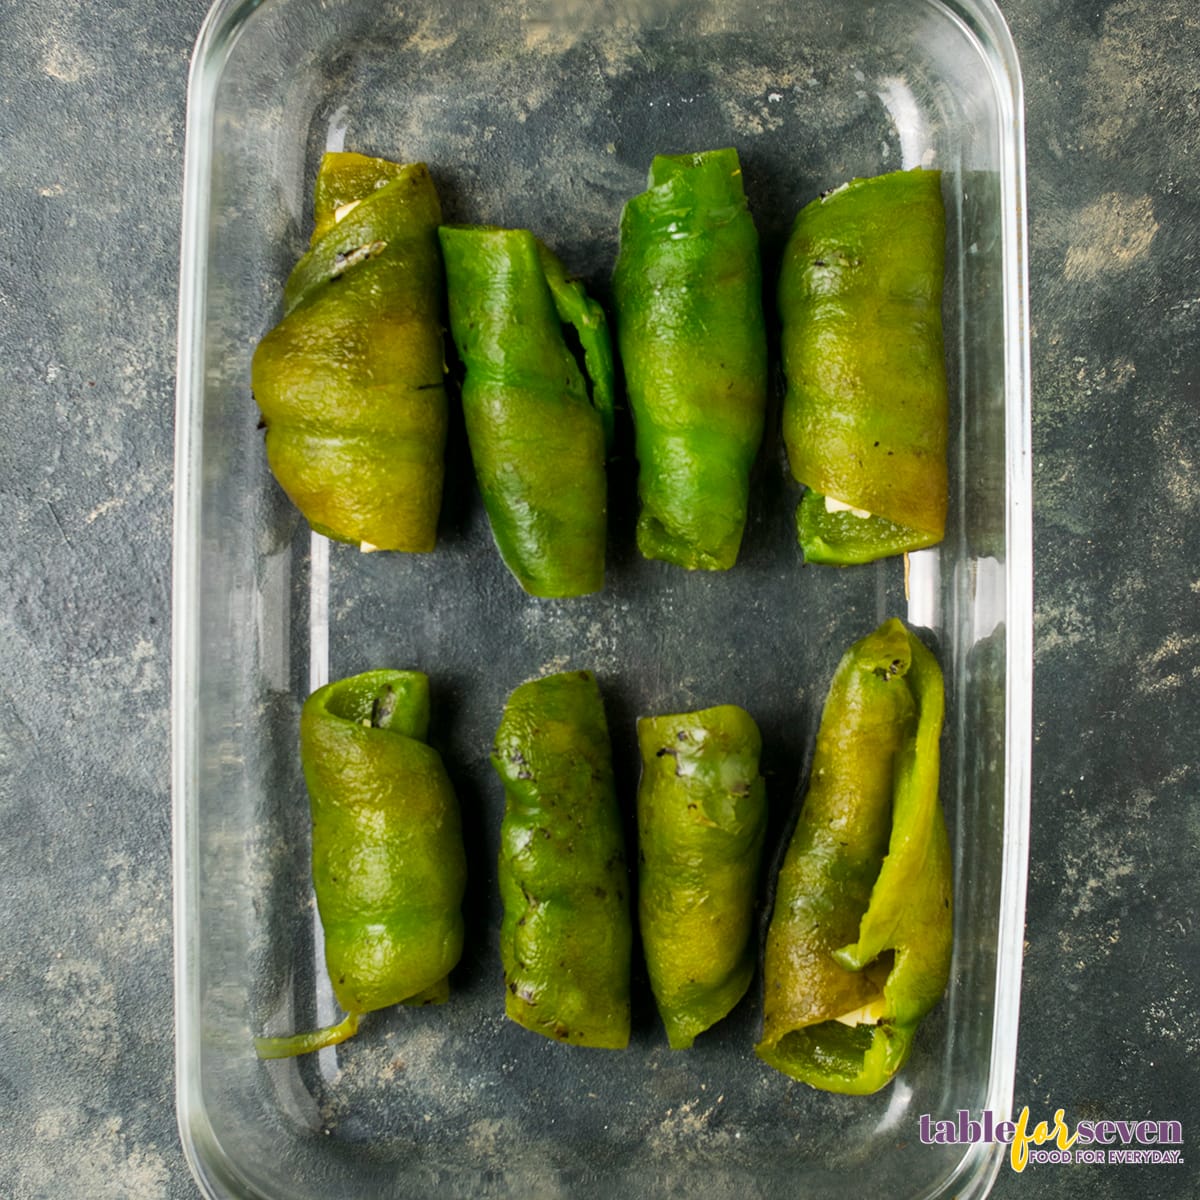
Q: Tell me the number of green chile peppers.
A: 8